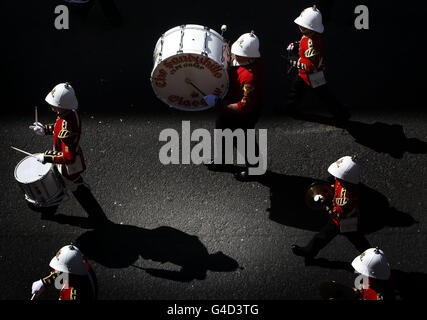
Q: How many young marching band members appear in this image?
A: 6